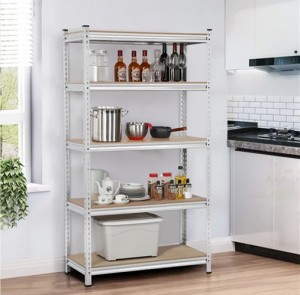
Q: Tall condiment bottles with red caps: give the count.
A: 2